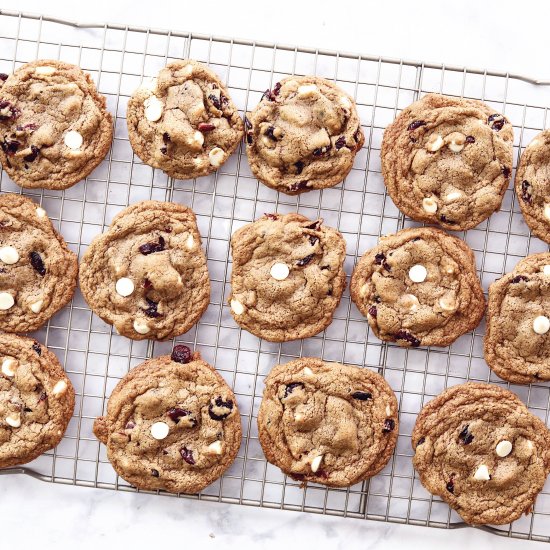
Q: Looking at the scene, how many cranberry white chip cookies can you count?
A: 14